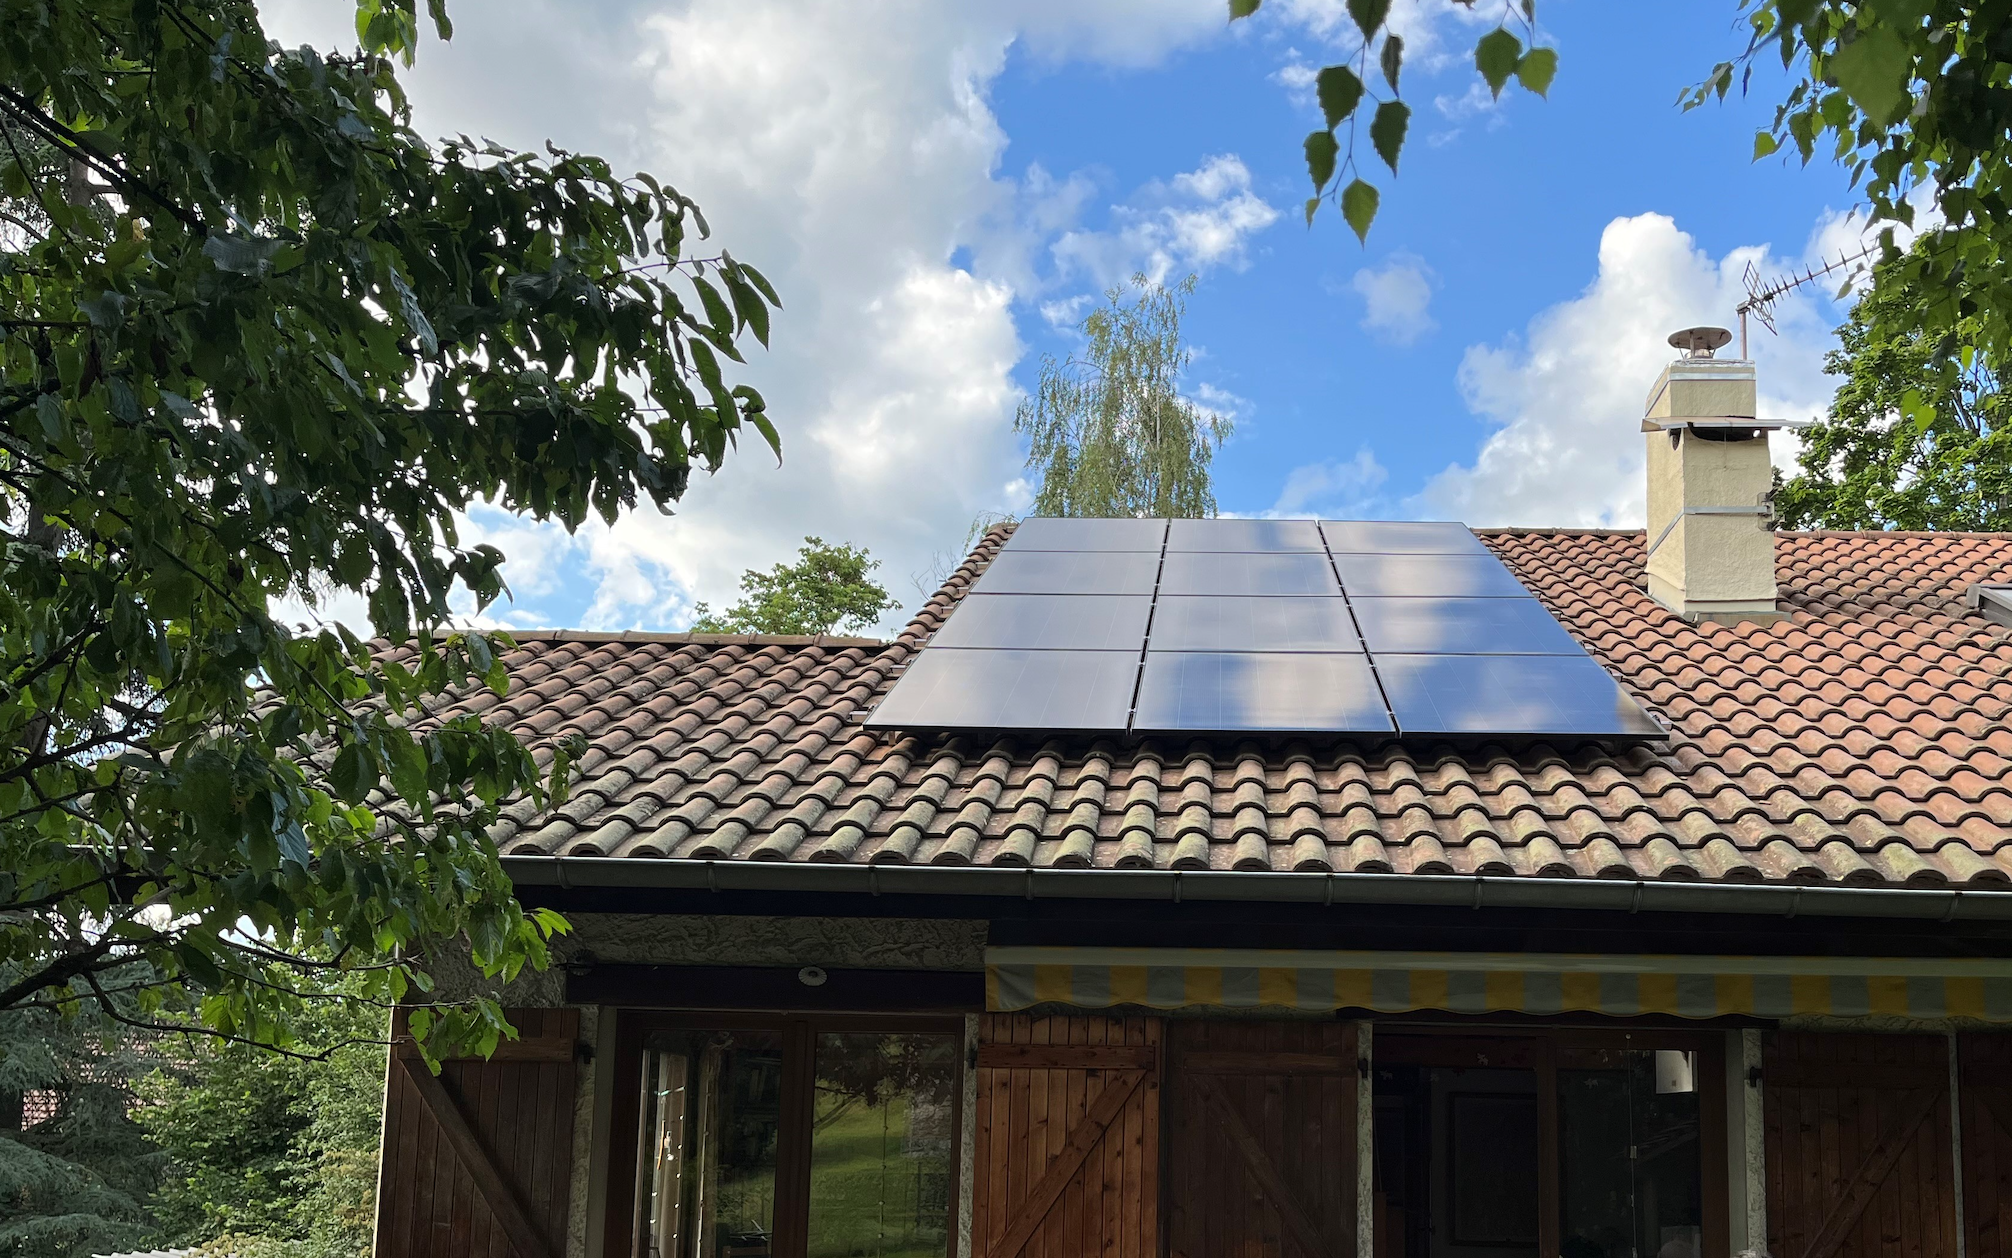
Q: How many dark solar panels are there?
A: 12